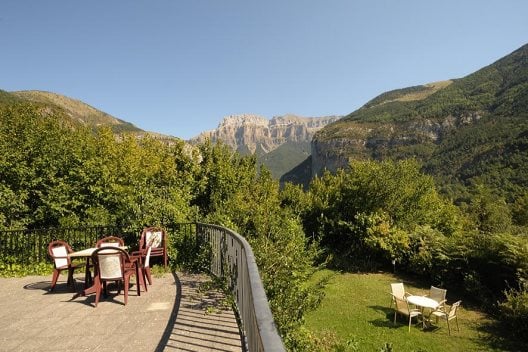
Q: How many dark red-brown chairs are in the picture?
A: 5